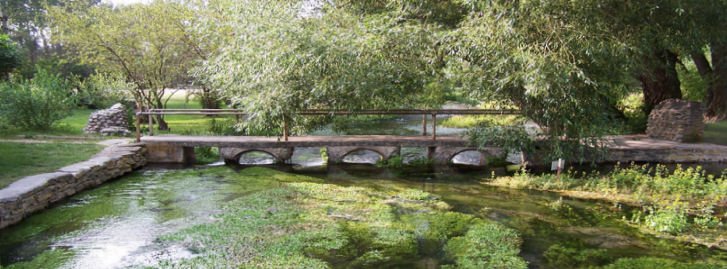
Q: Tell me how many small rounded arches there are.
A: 3